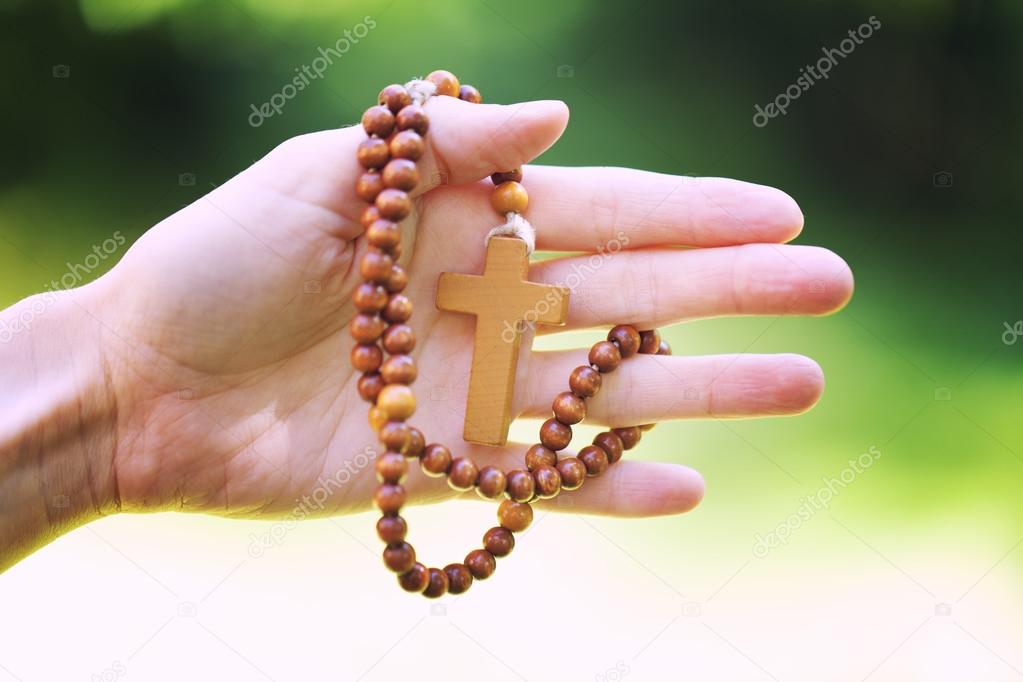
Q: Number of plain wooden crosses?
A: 1